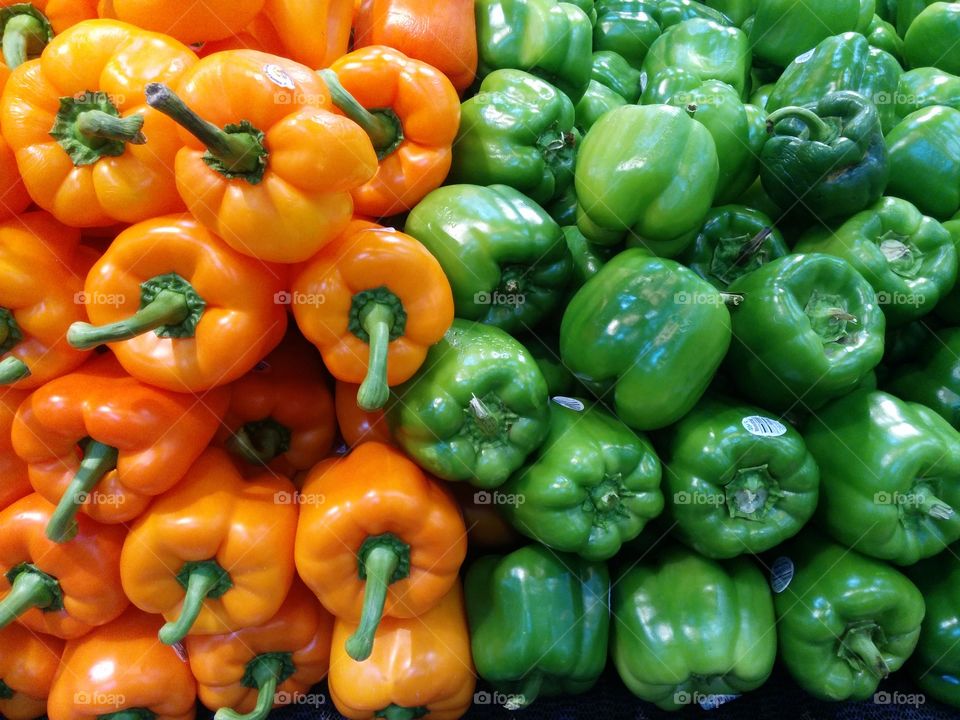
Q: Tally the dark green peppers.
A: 1